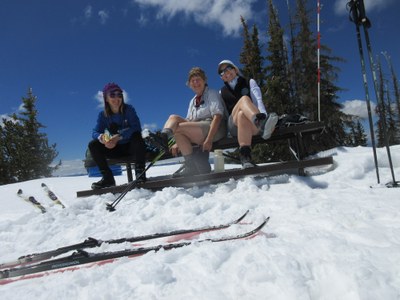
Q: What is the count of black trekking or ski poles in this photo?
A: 4